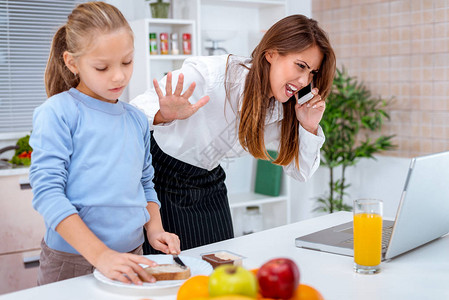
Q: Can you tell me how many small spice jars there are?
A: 4